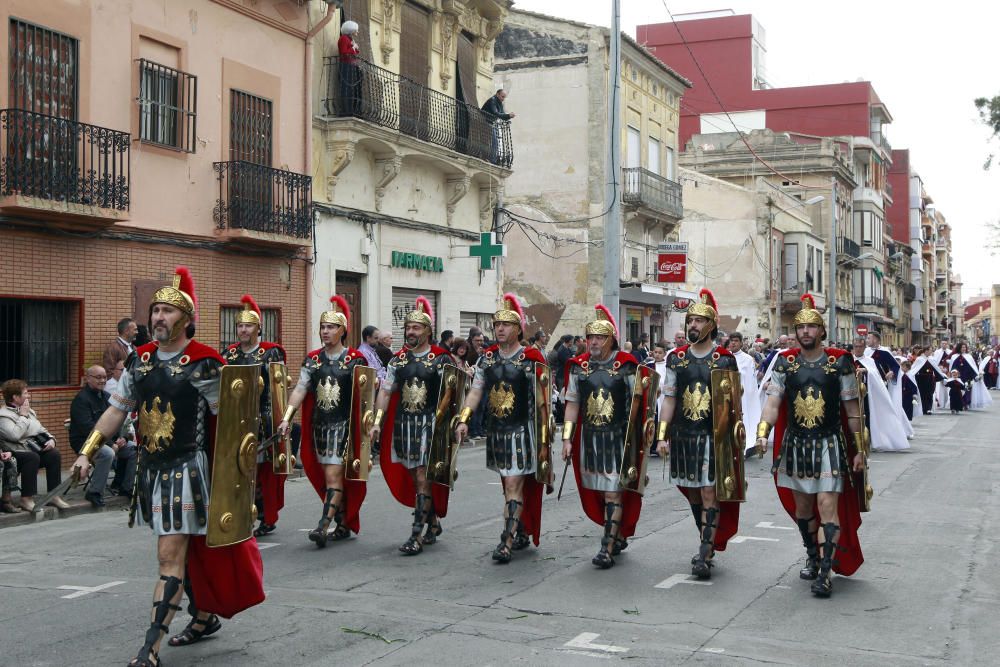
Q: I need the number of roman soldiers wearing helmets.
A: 8